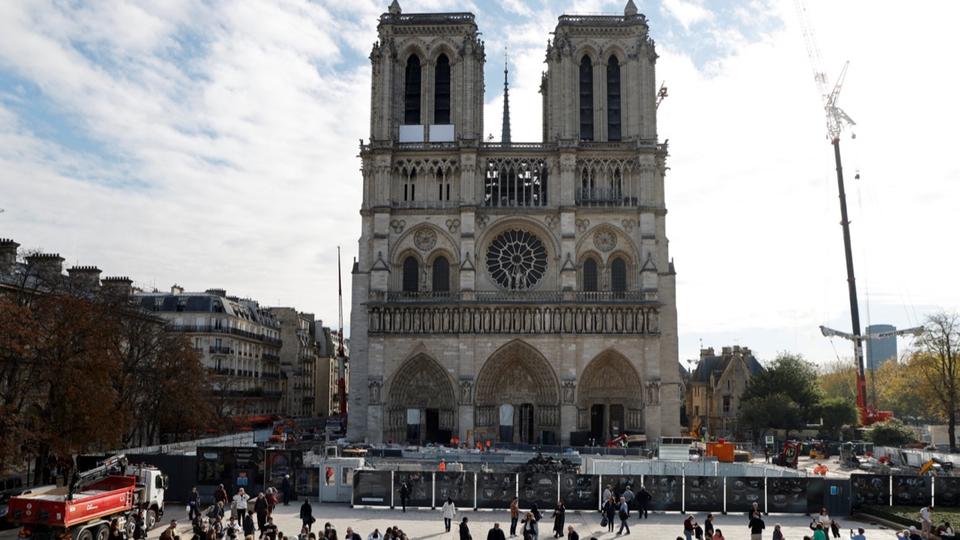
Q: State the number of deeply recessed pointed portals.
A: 3